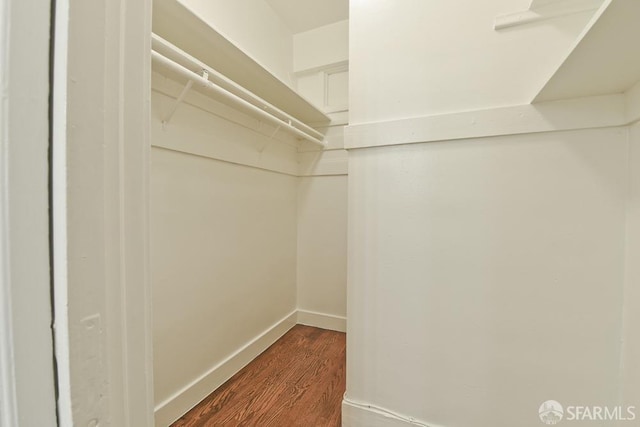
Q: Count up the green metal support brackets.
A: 0